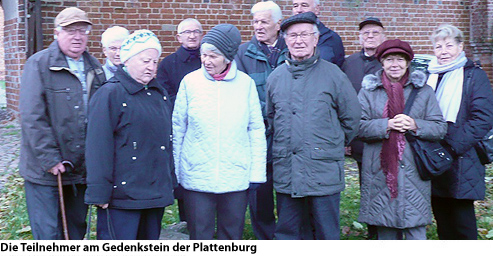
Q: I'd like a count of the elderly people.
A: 11